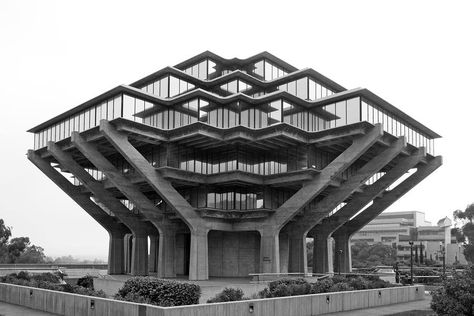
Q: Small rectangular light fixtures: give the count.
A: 6